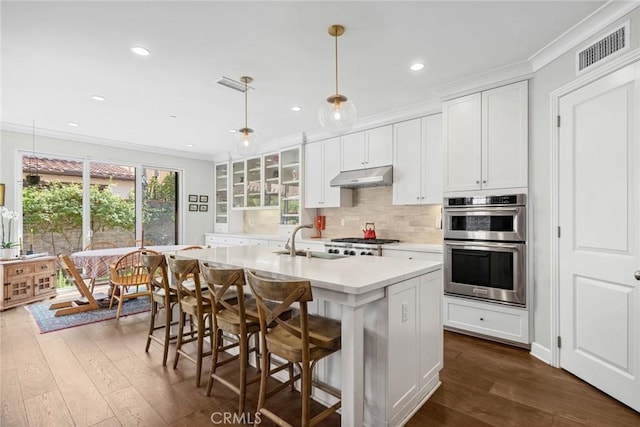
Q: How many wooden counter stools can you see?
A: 4